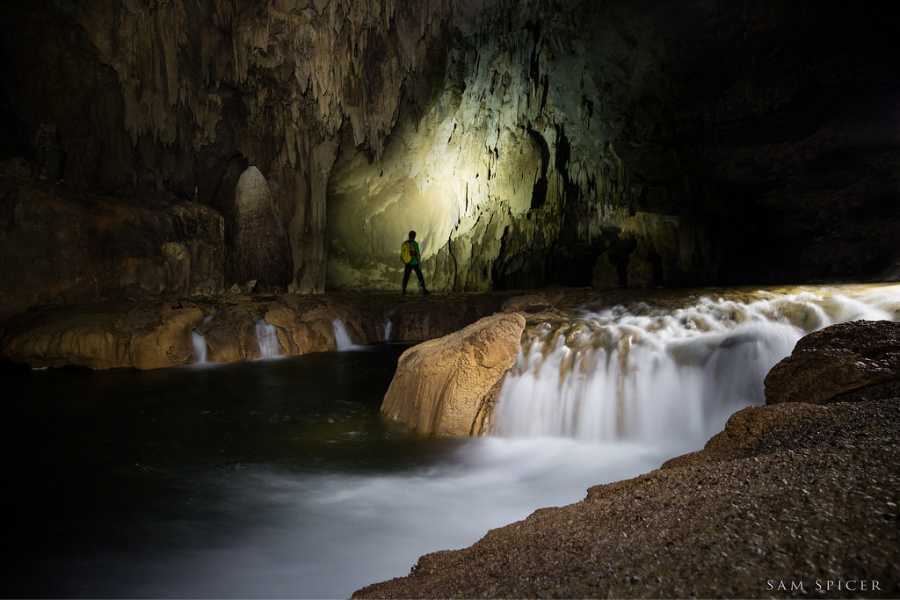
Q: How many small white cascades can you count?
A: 4